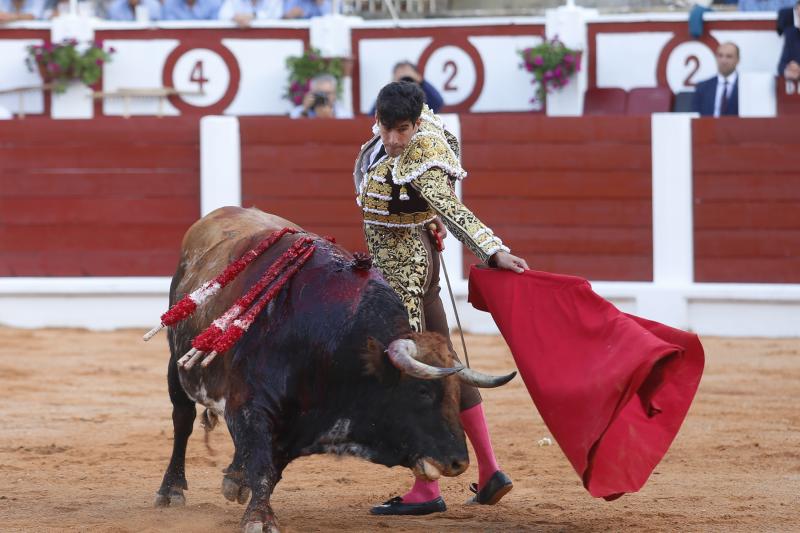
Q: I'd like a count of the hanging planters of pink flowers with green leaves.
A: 3